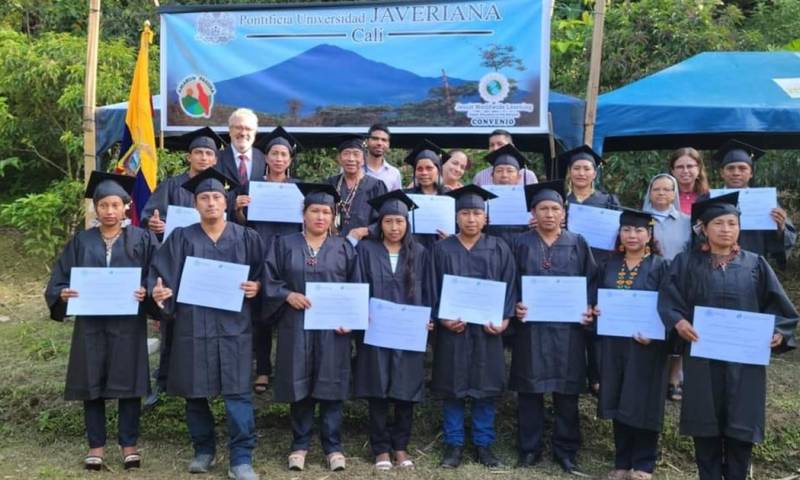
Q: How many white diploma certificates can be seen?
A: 14